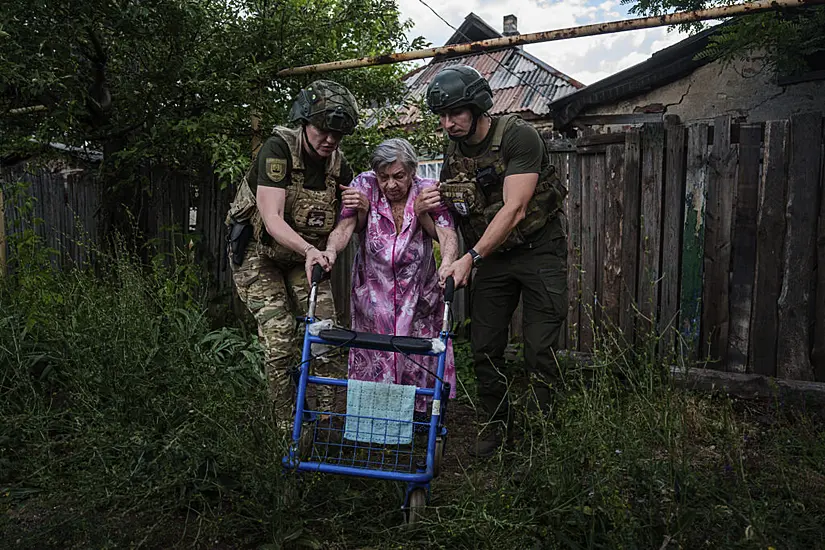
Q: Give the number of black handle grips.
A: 2